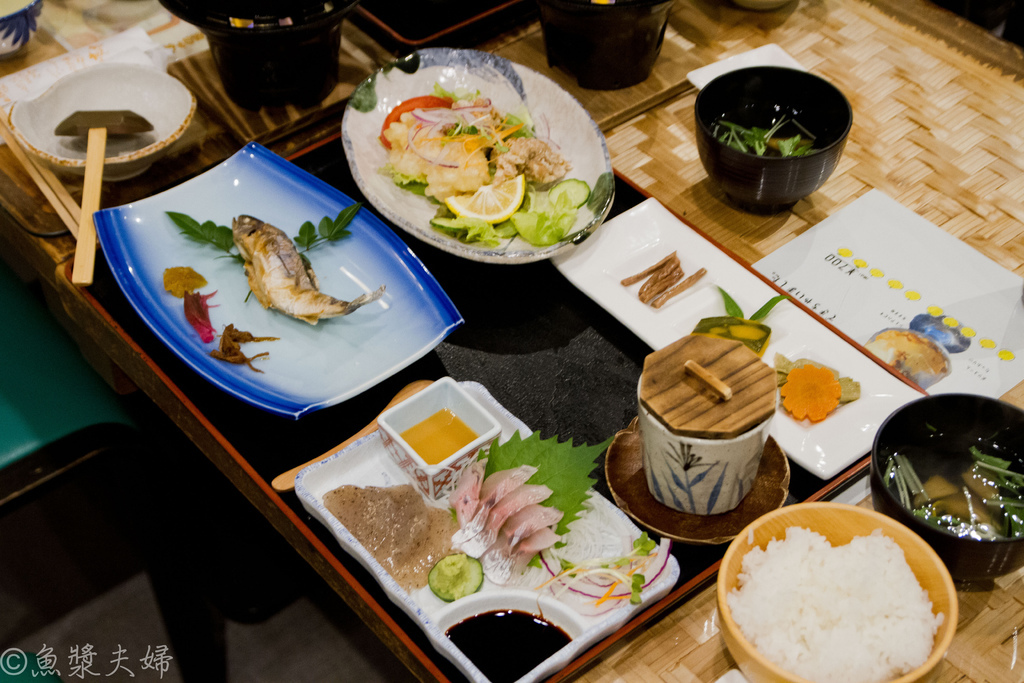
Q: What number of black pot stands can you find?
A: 2